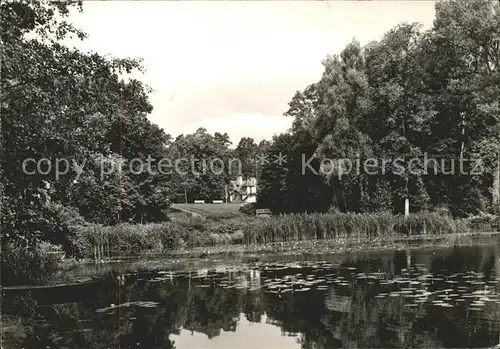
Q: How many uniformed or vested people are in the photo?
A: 0